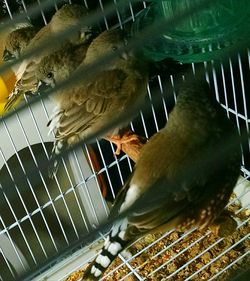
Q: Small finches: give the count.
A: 5